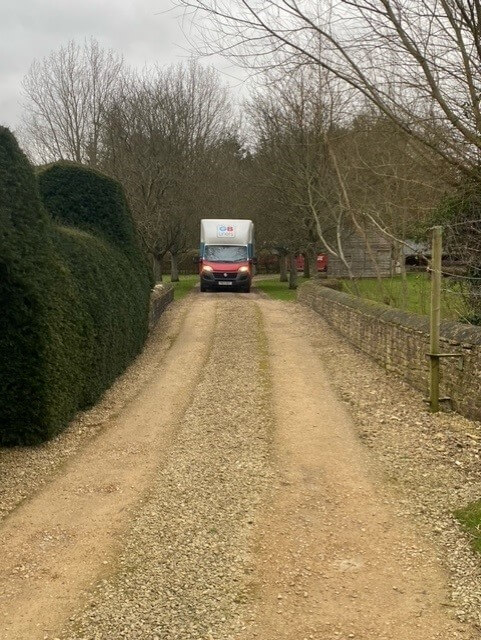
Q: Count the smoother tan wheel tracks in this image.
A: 2